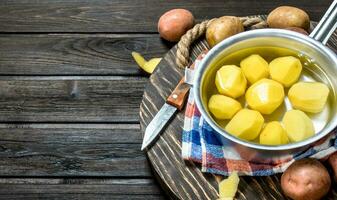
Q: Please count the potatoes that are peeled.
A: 9